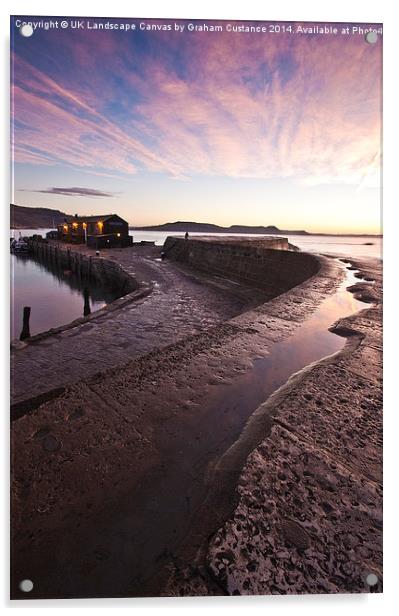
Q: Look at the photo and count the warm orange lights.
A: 4